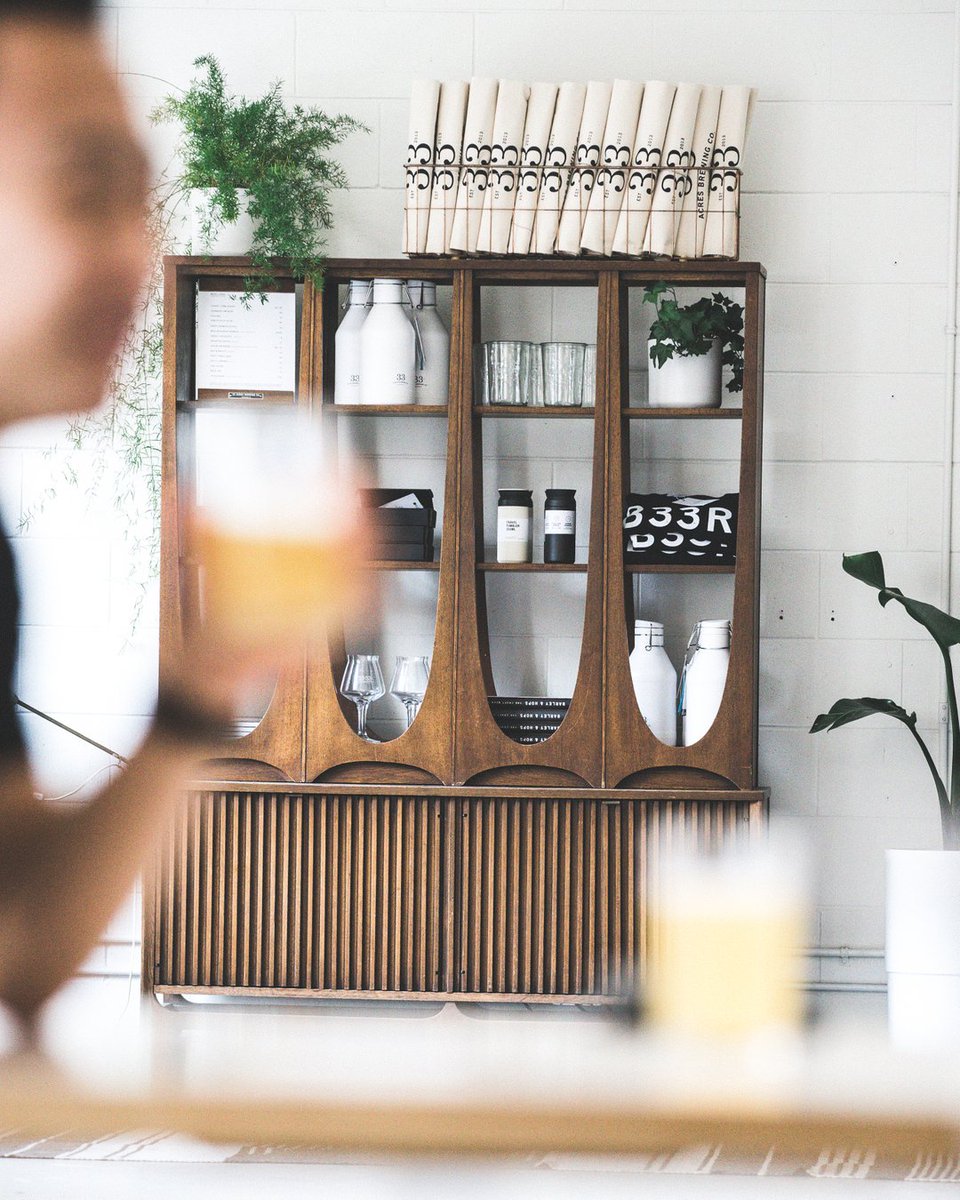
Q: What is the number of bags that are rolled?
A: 12